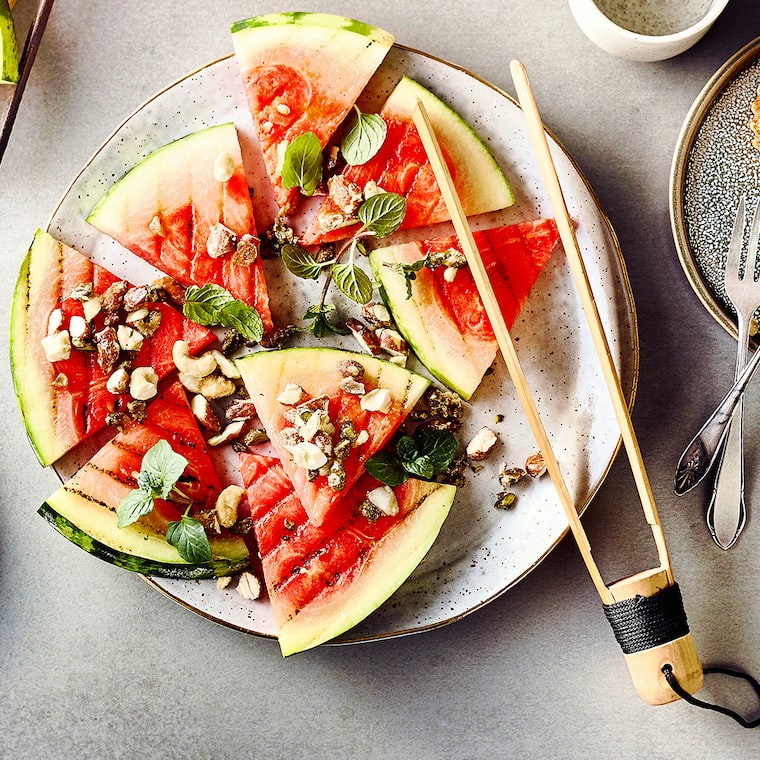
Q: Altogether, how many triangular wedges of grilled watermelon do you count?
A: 8